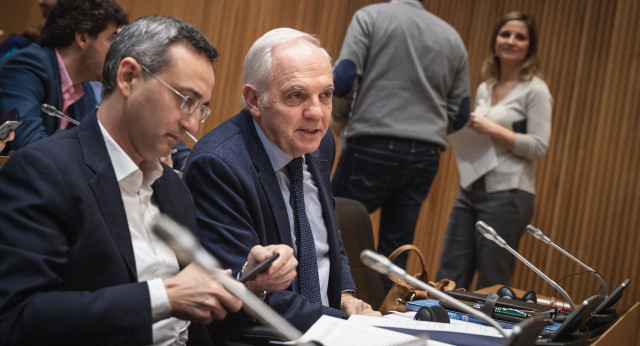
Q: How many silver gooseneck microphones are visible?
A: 5